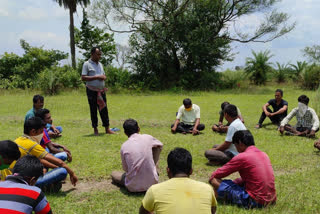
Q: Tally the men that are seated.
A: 13